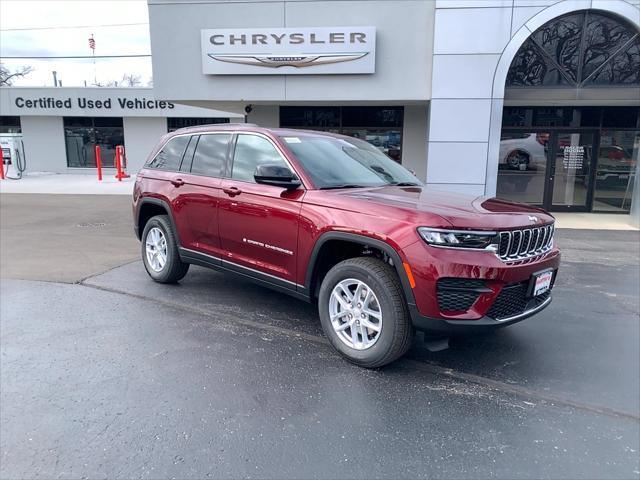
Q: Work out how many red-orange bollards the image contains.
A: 3